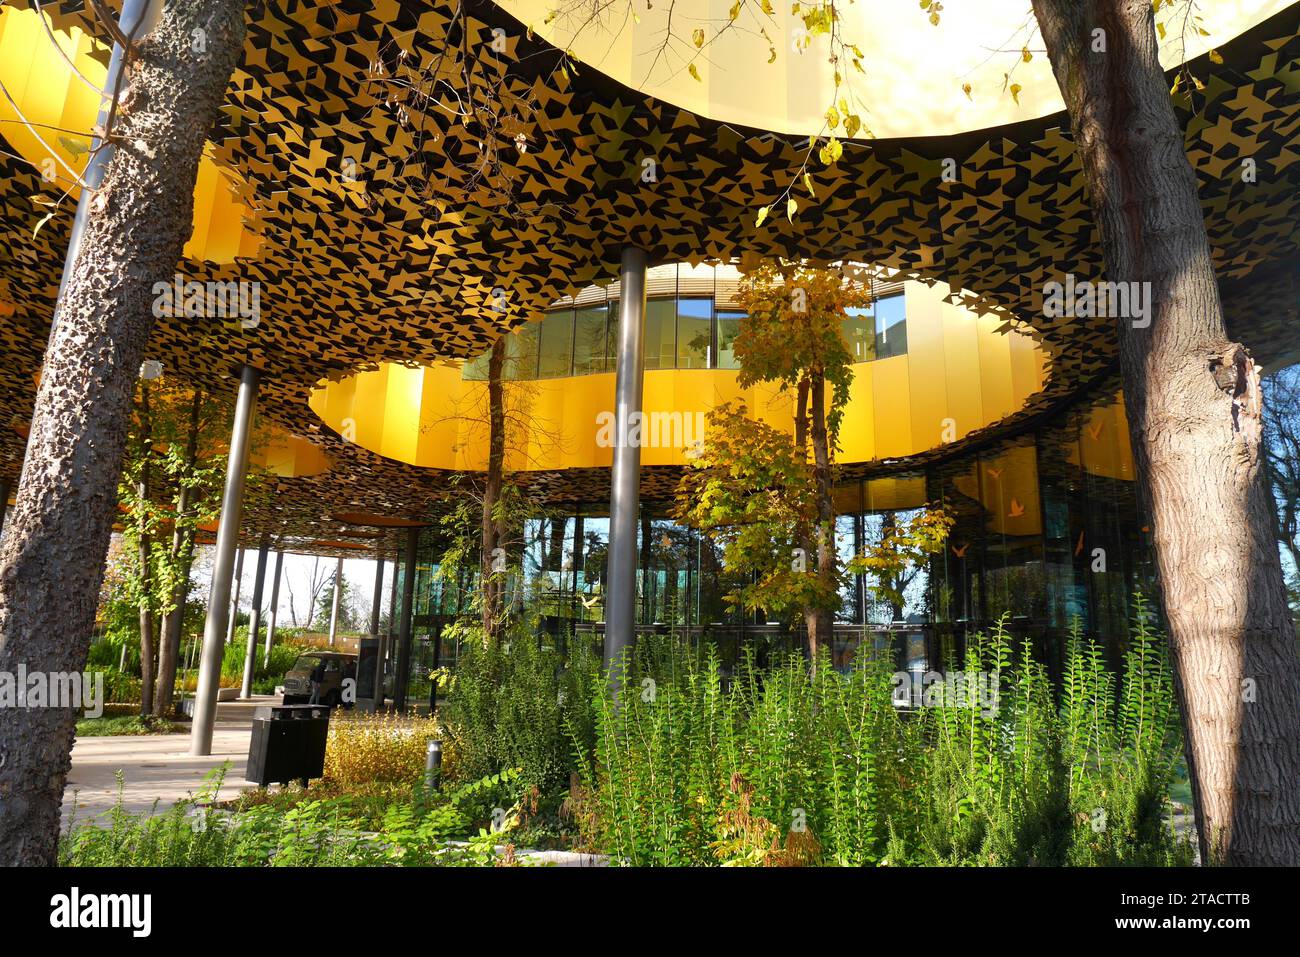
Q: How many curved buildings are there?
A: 1